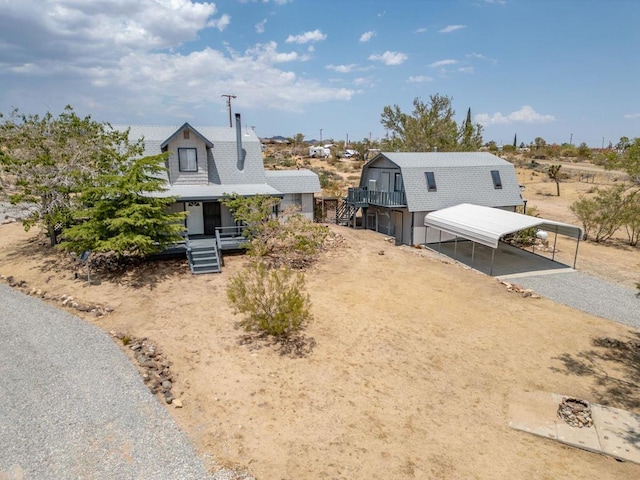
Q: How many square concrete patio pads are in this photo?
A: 3